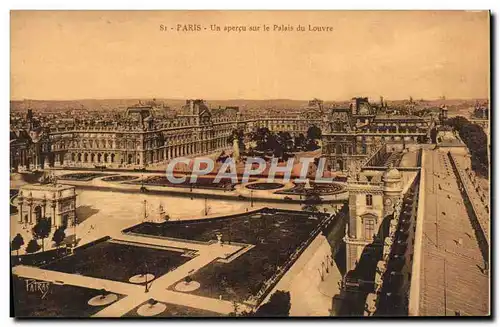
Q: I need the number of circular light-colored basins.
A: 4